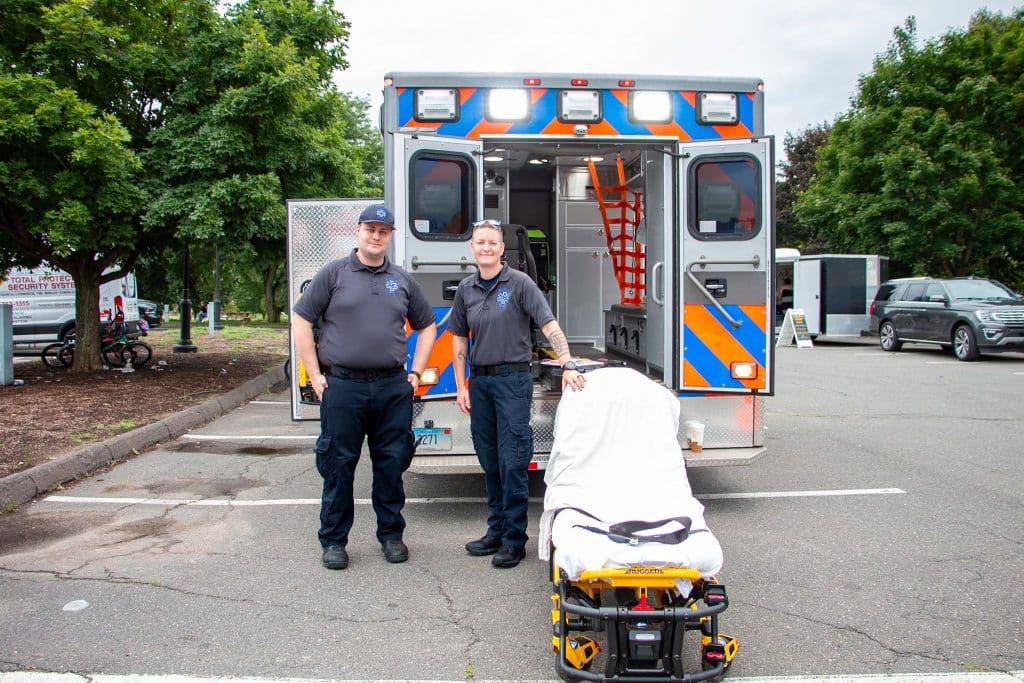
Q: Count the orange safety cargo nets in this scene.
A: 1